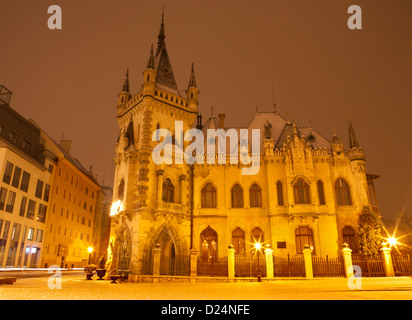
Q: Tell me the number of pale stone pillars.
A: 7